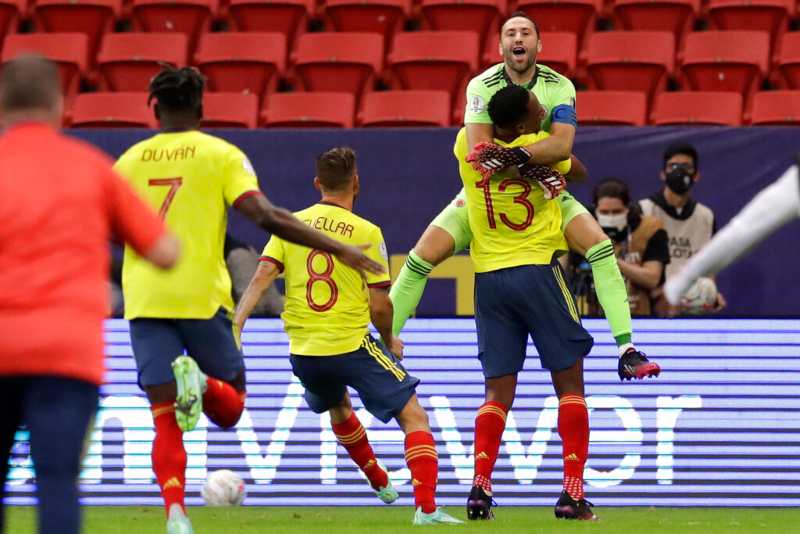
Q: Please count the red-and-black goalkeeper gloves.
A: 2